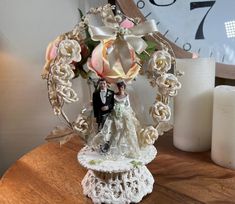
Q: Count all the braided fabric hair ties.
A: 0